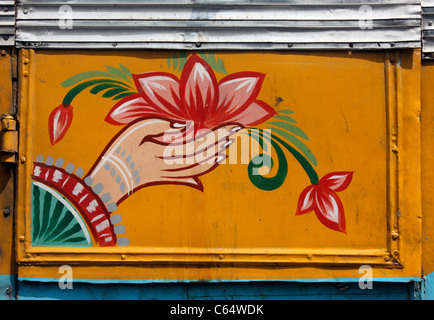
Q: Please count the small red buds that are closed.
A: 1